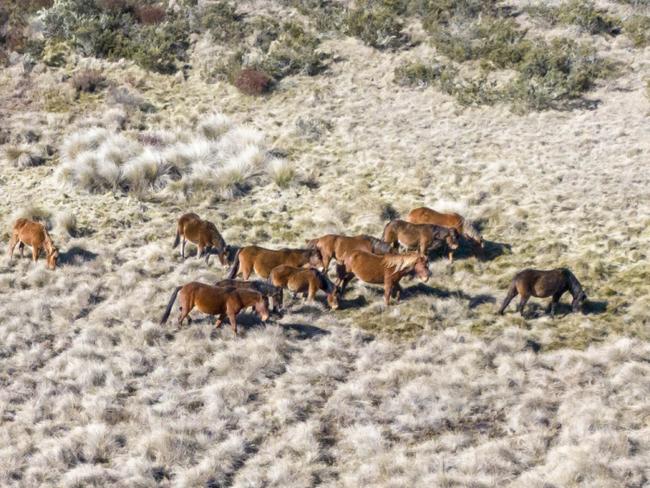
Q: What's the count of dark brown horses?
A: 2